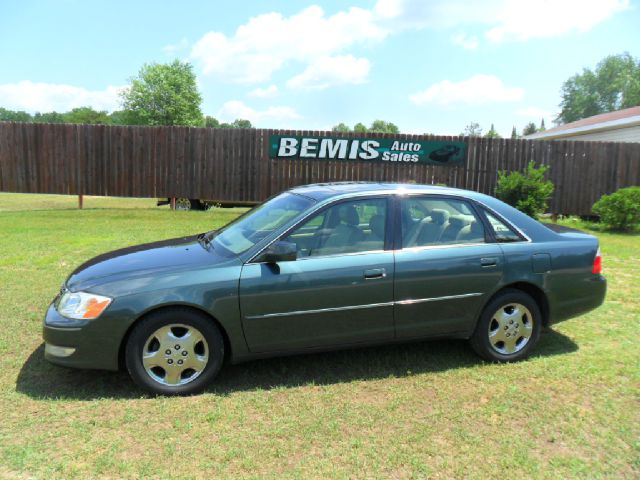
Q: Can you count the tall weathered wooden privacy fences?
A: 1